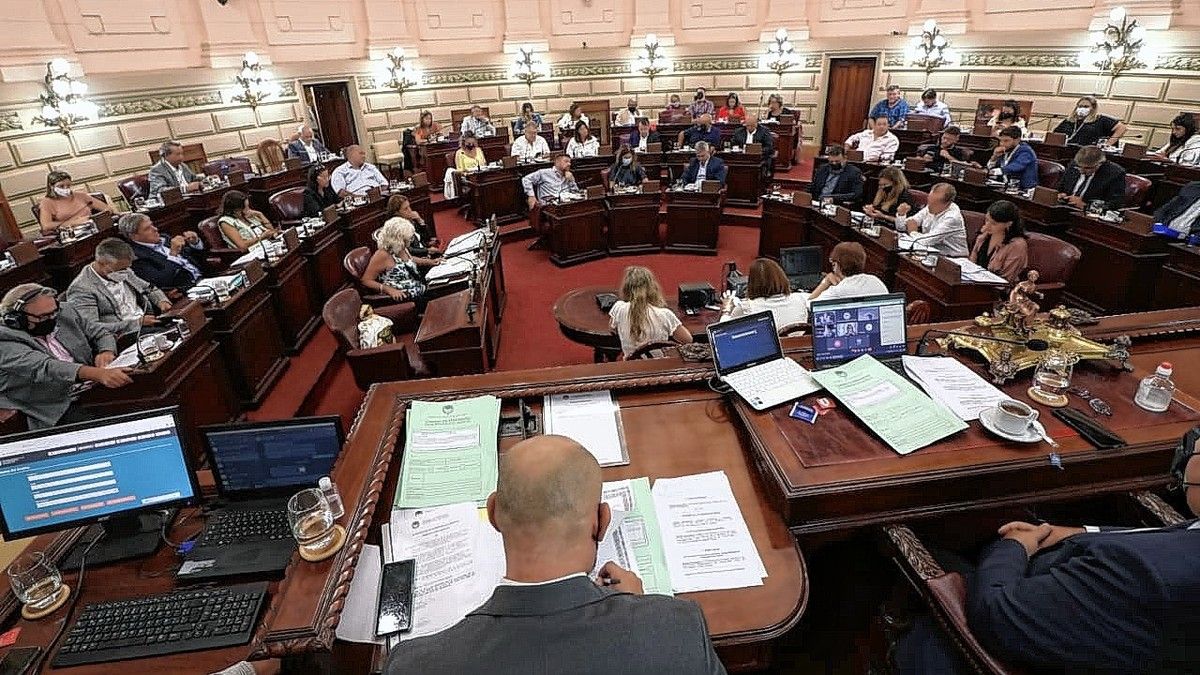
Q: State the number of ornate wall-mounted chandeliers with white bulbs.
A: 8